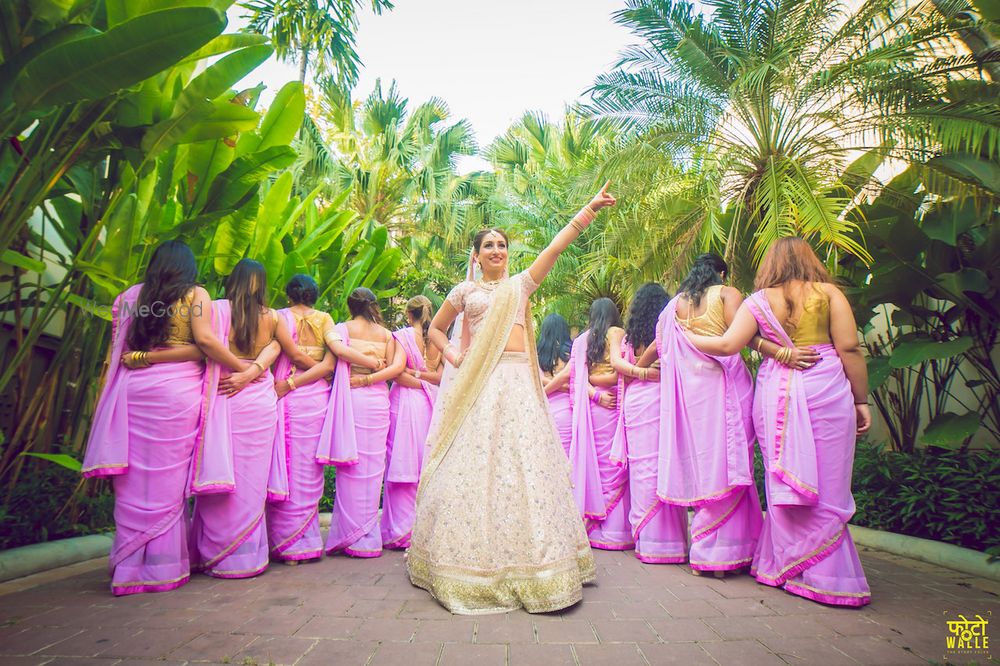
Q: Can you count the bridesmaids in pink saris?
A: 10